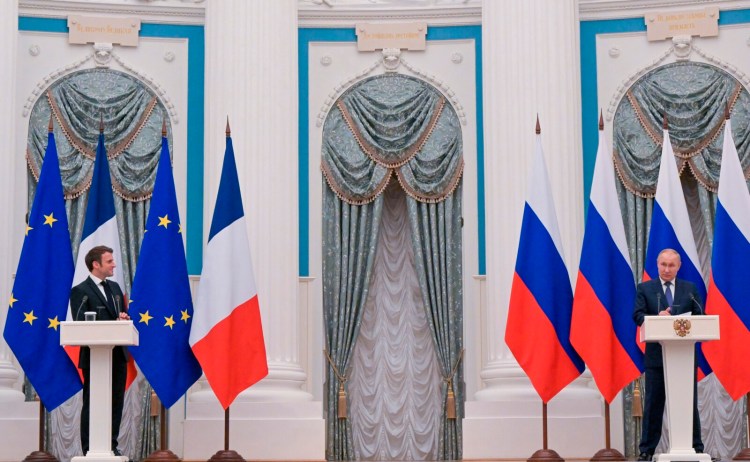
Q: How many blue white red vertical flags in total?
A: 2